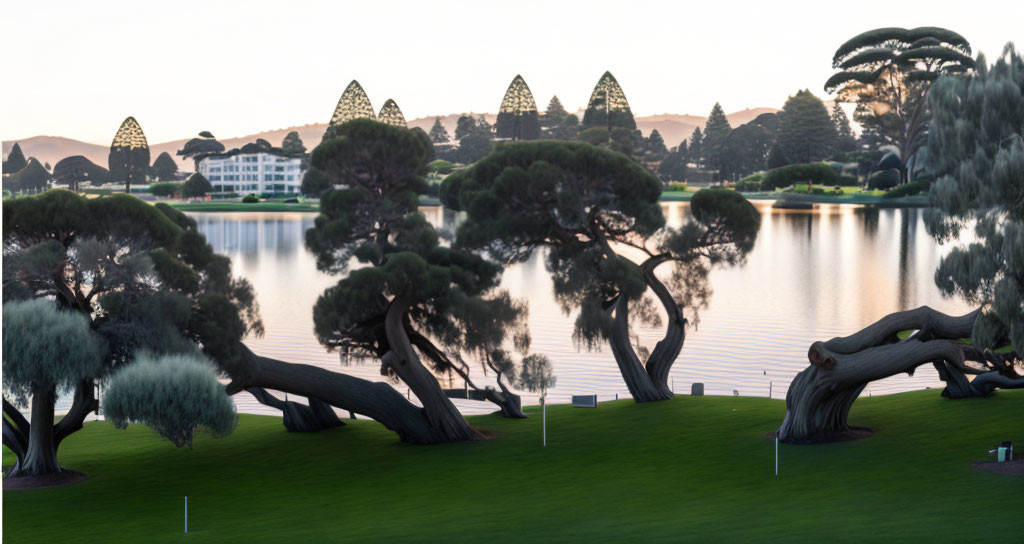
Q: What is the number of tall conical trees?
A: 5